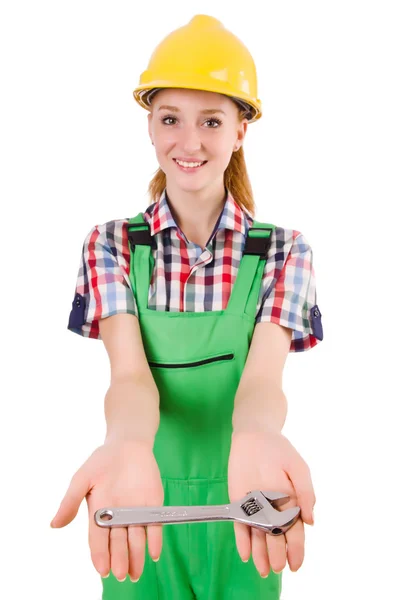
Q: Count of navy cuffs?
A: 2